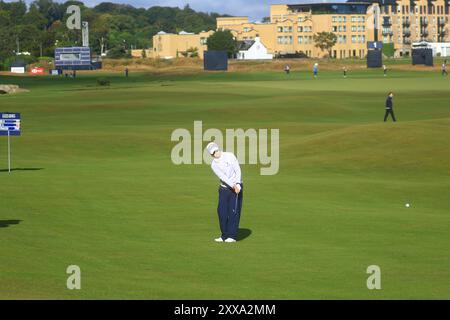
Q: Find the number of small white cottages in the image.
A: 1